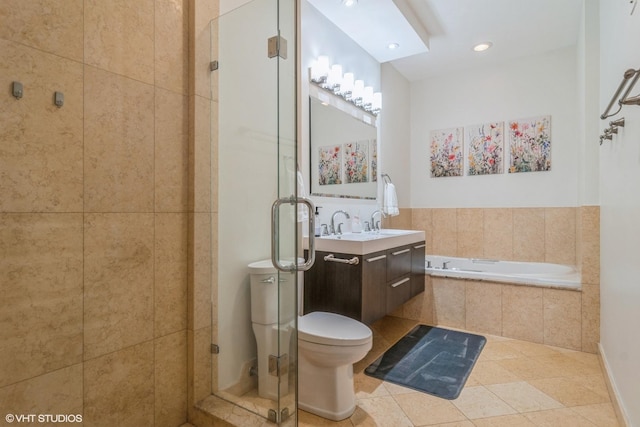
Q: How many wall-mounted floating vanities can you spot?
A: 1